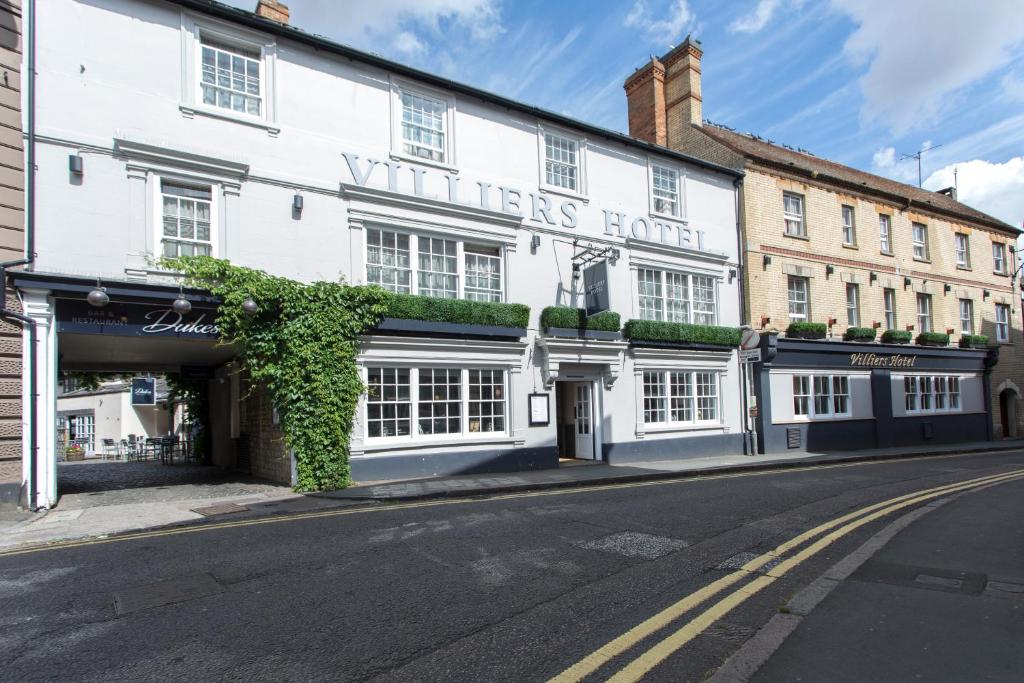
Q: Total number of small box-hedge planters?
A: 5